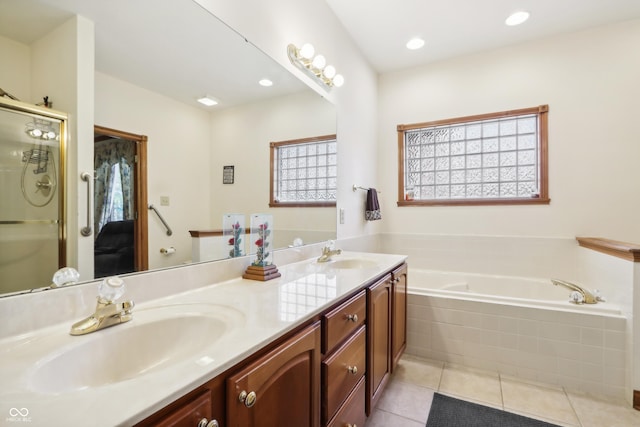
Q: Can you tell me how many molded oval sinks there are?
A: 2